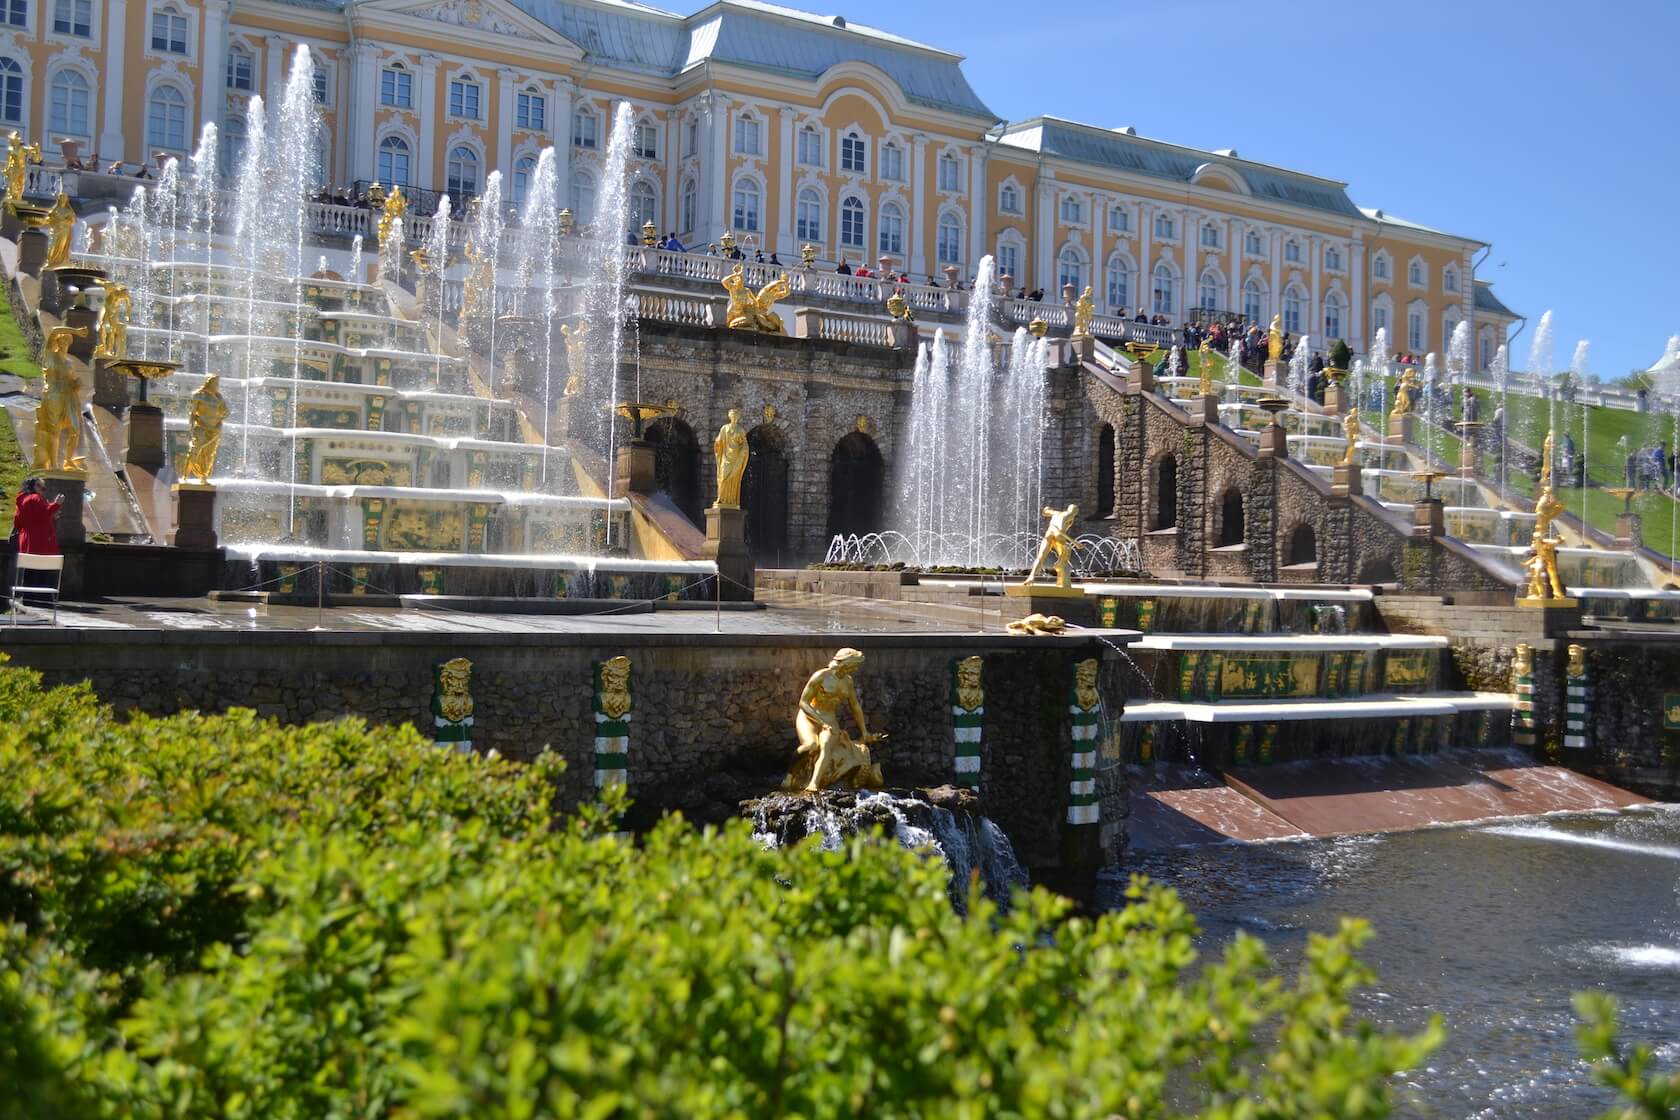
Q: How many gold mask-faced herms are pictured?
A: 6